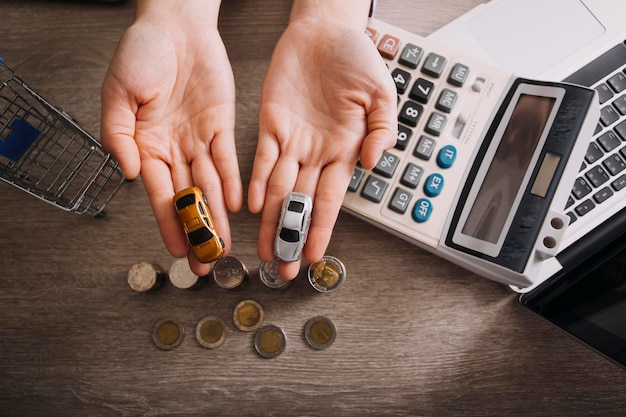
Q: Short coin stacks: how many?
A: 5